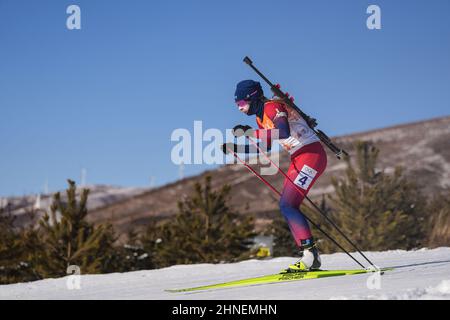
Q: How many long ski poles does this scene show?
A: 2